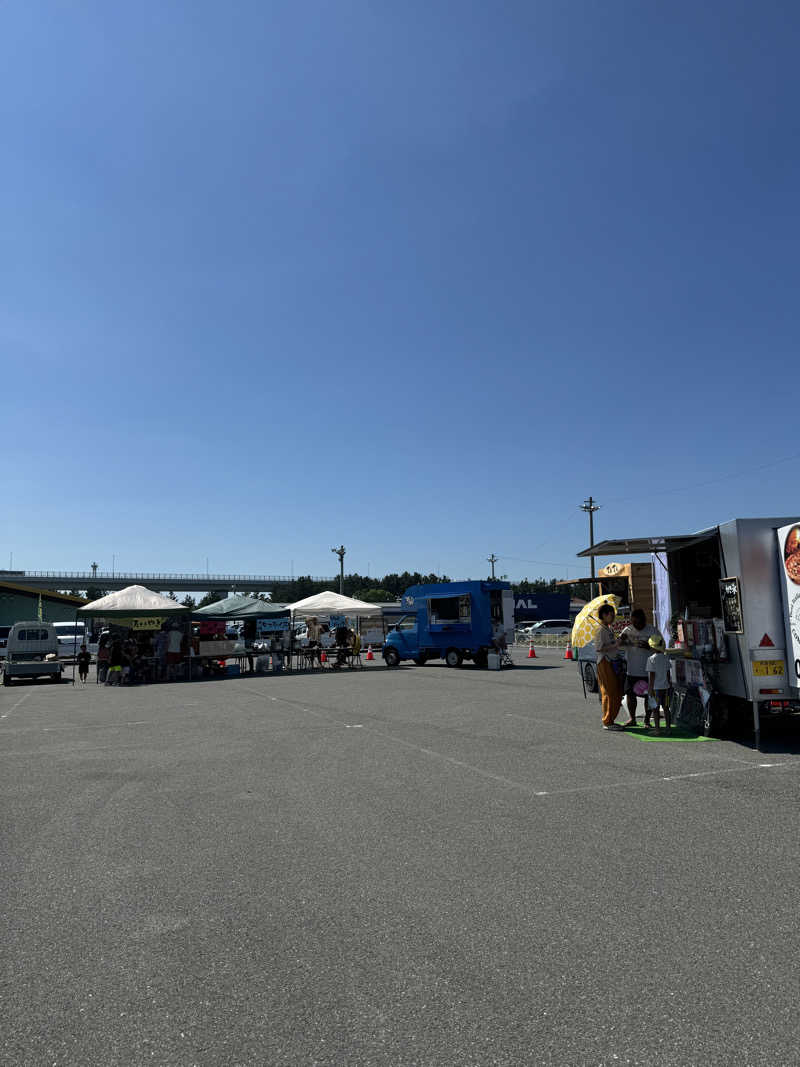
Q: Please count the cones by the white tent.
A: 2